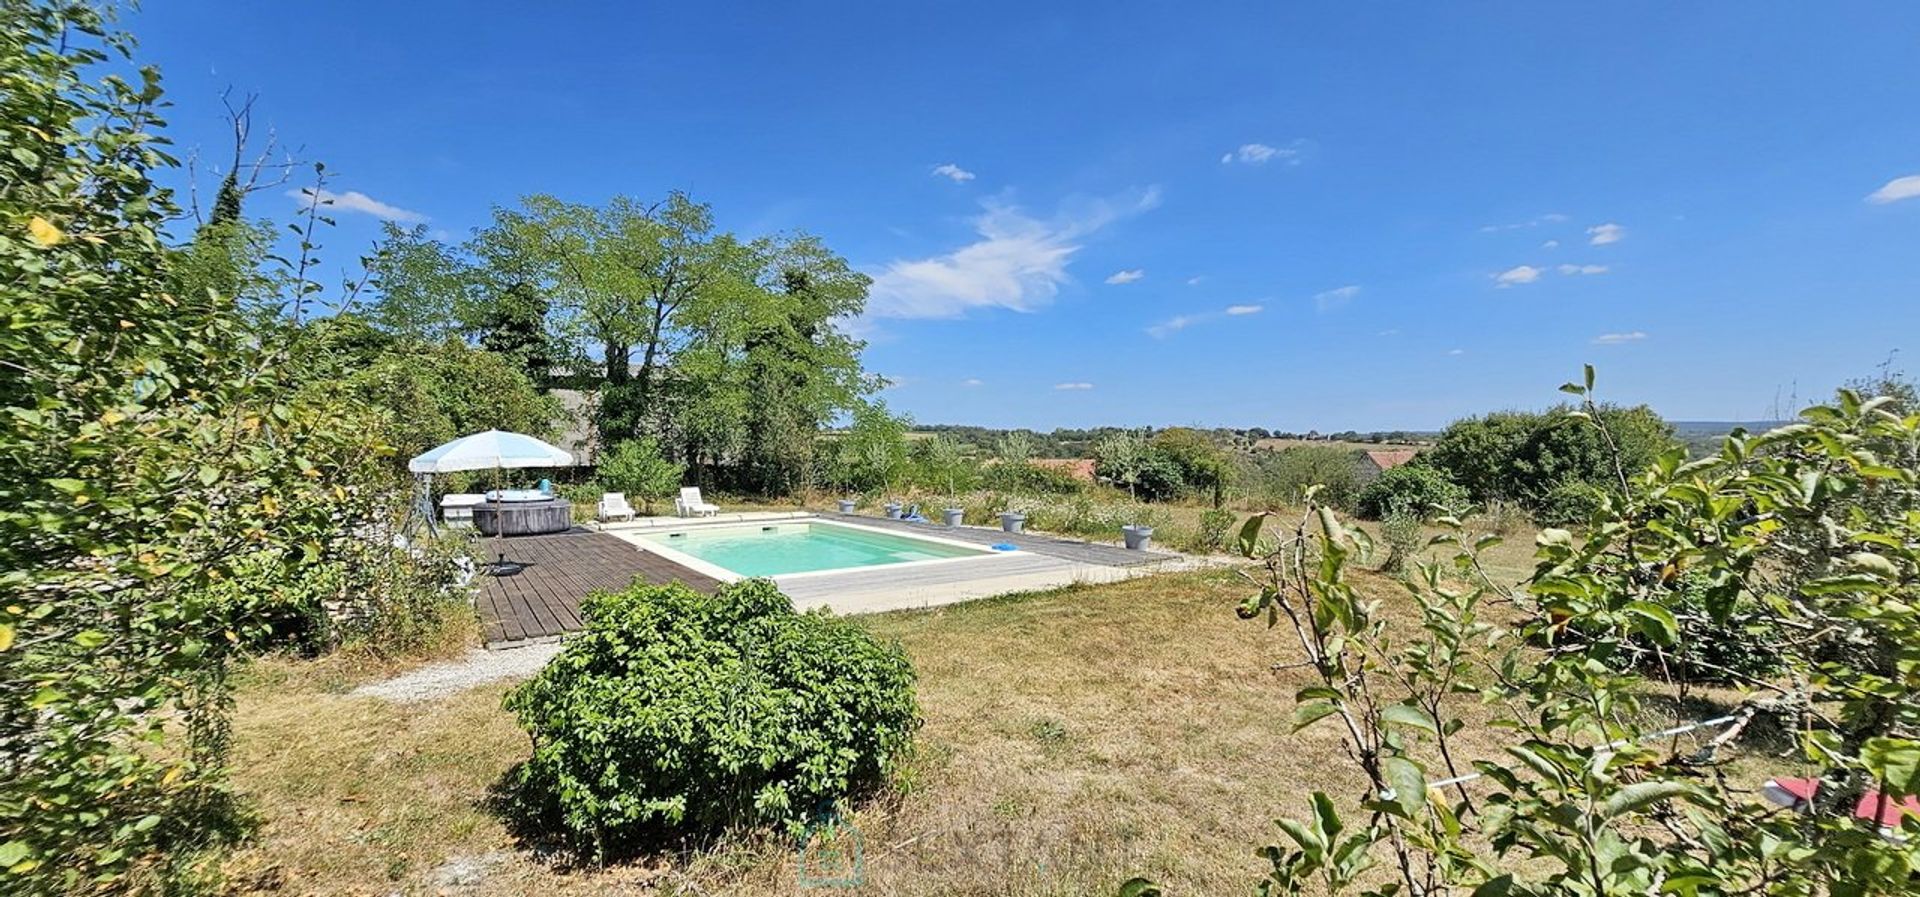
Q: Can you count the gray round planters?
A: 5